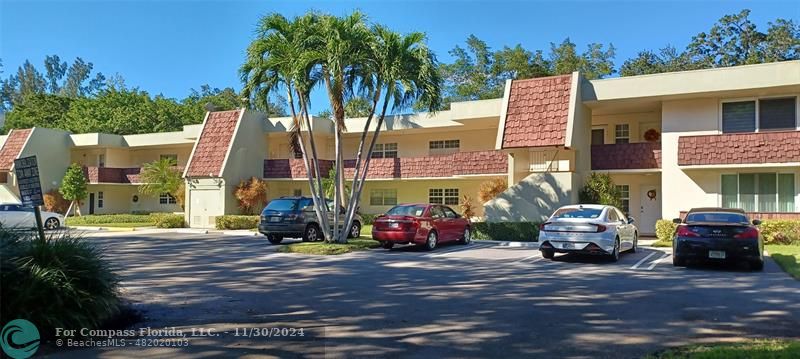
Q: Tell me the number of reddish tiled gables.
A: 3